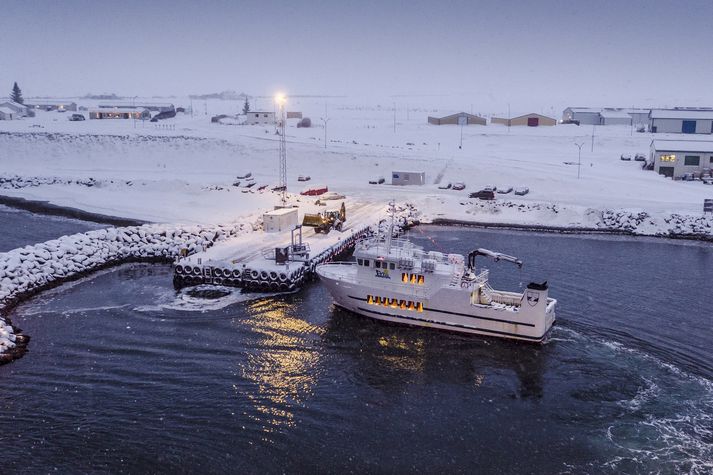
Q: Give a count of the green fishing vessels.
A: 0